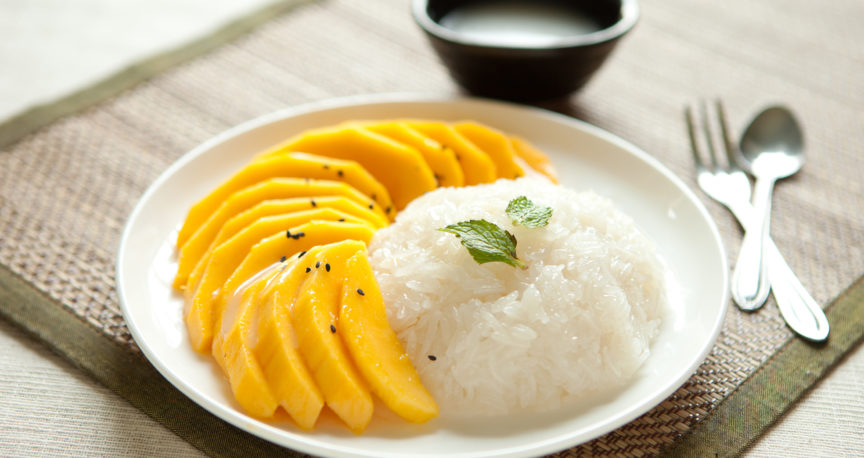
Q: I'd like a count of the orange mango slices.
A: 14